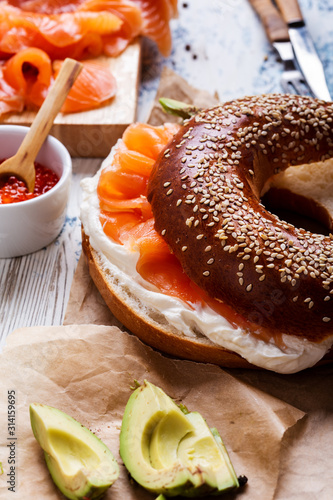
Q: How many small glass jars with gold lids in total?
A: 0